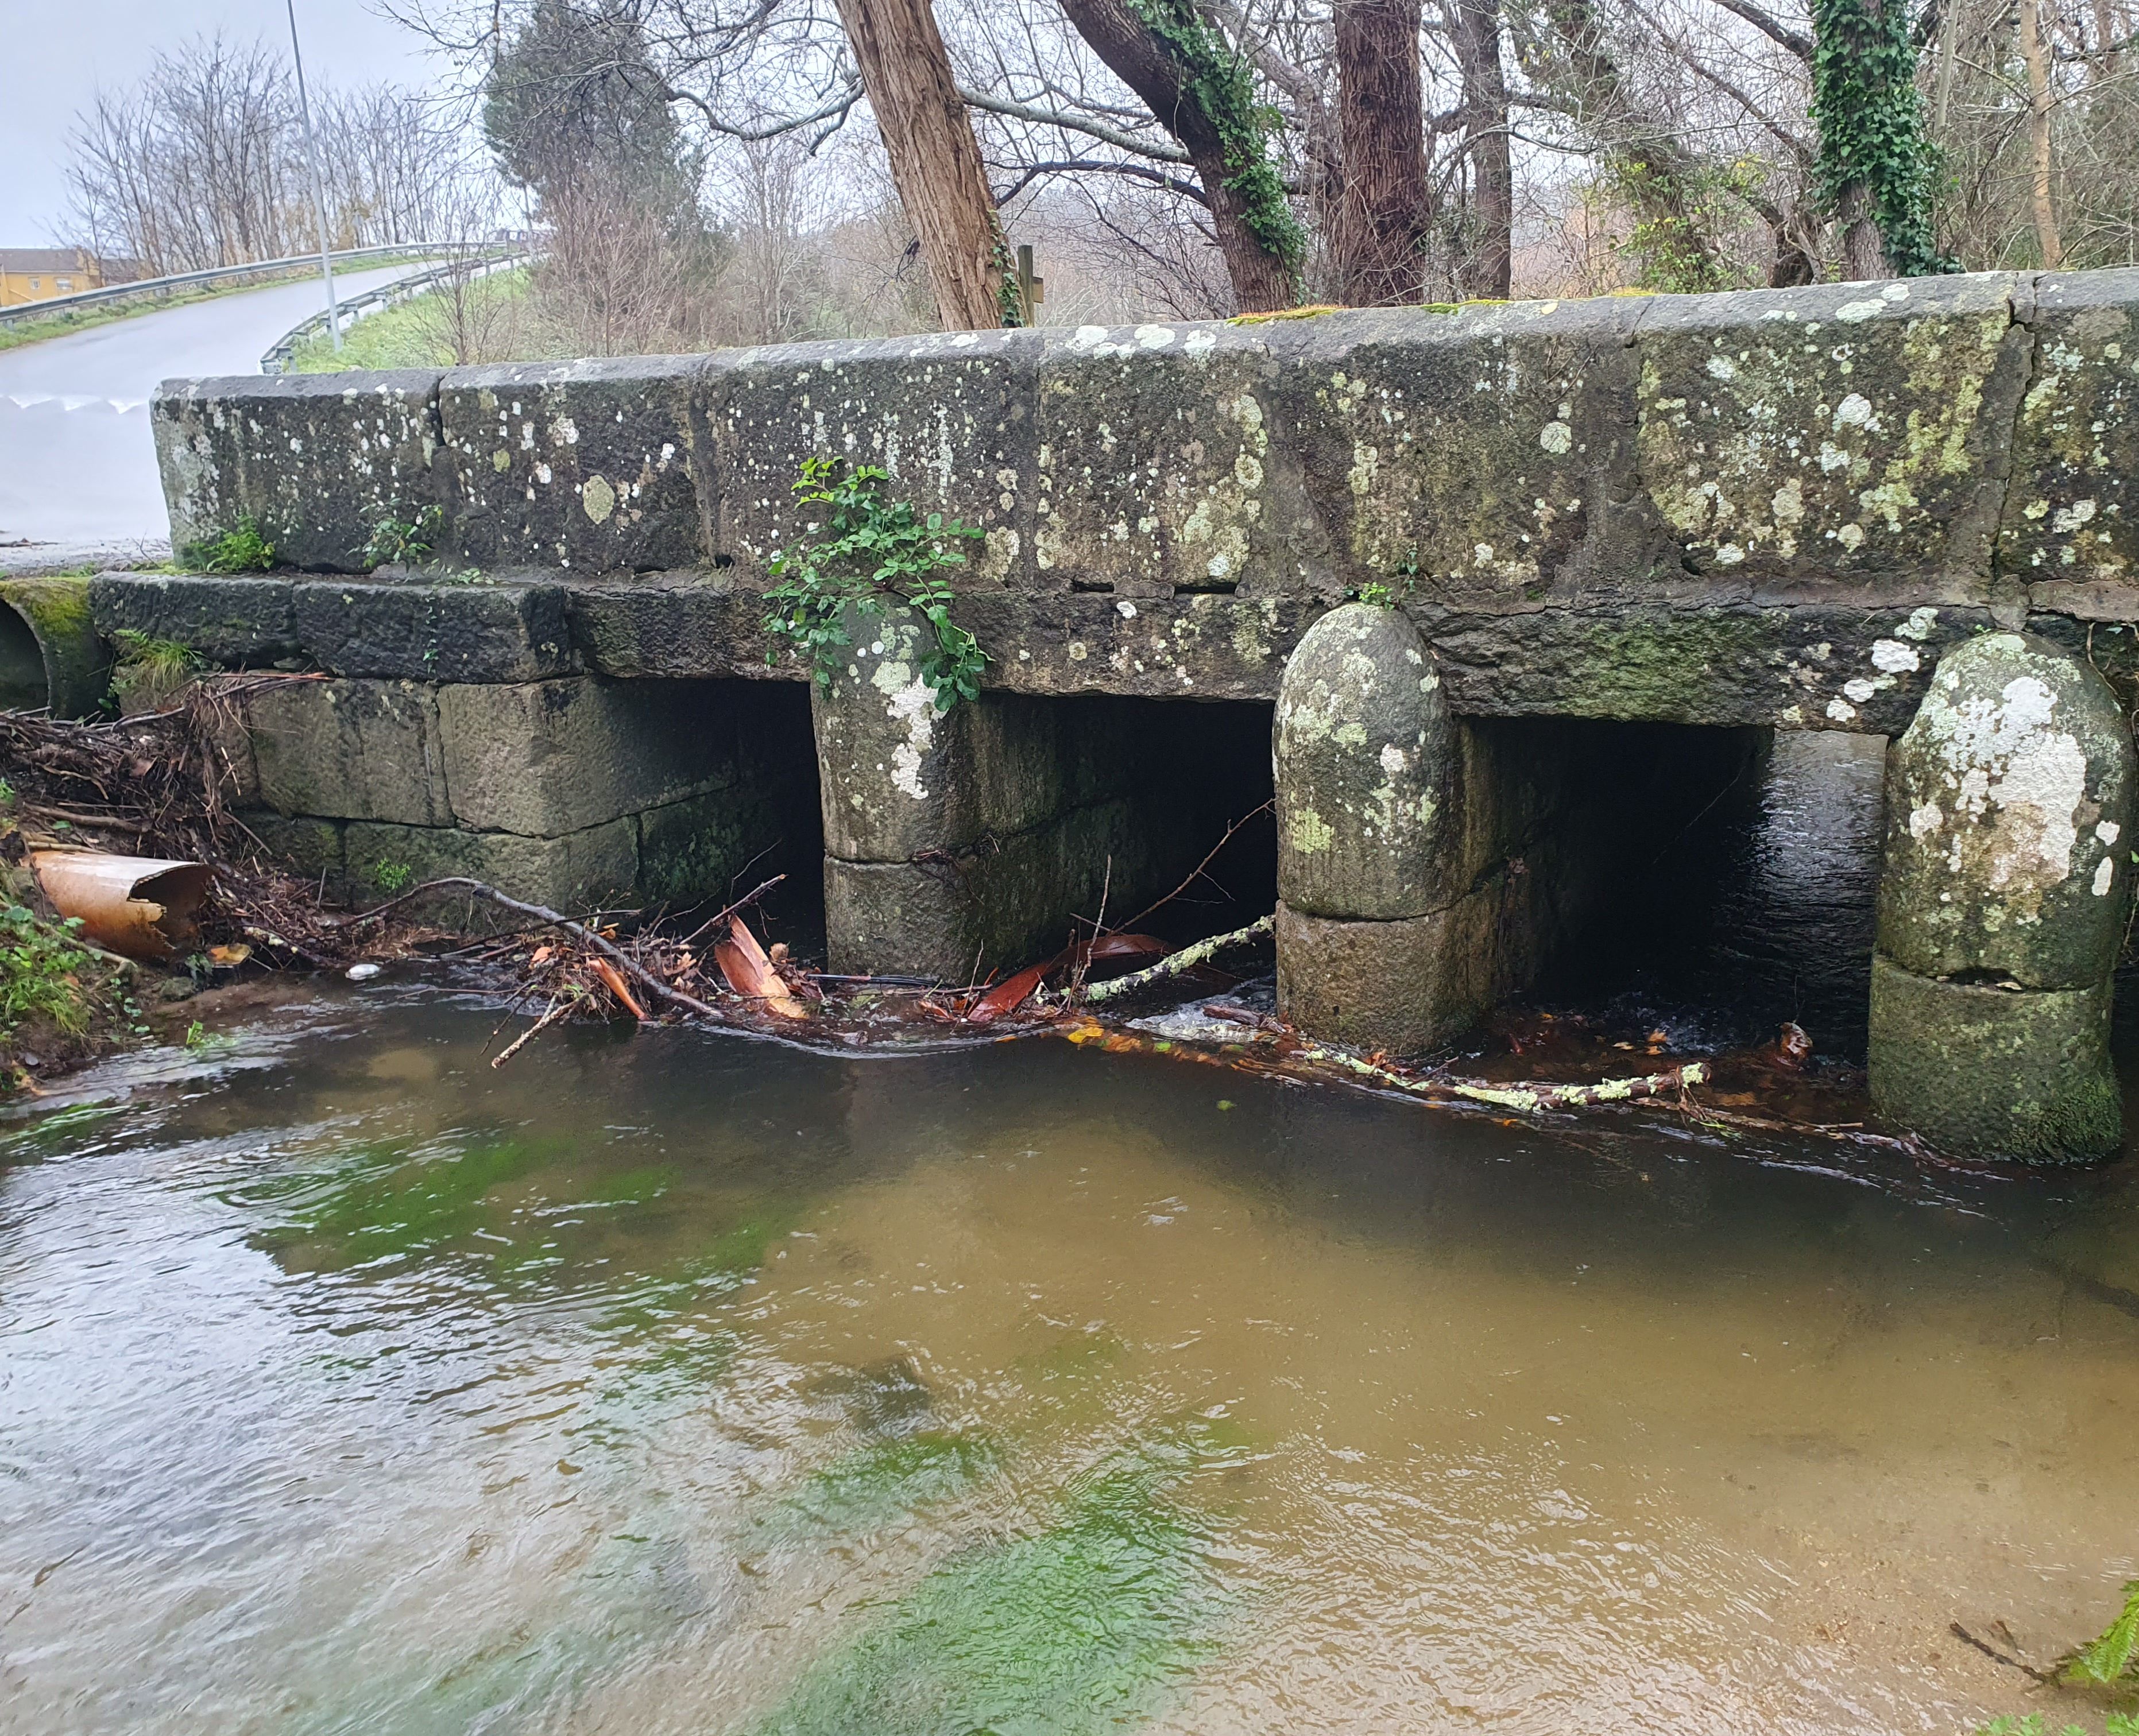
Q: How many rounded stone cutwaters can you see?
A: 3